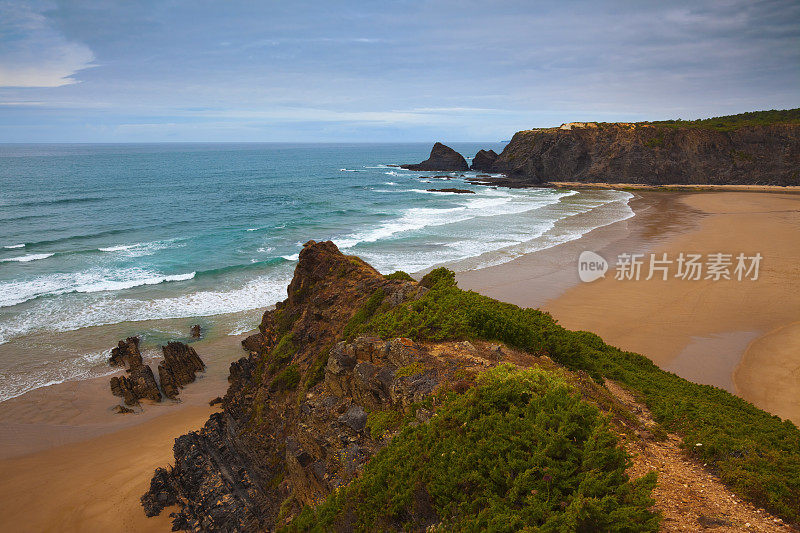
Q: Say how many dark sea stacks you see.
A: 2